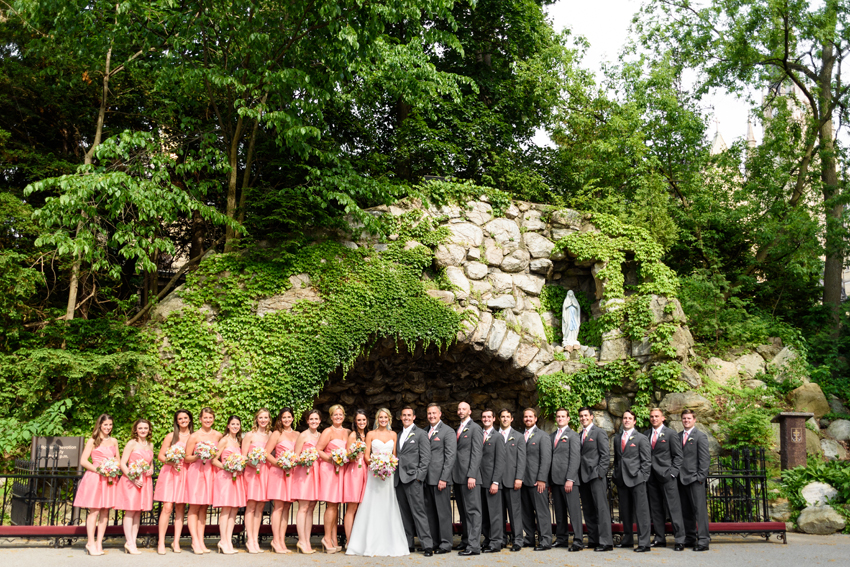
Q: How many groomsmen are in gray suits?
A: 10